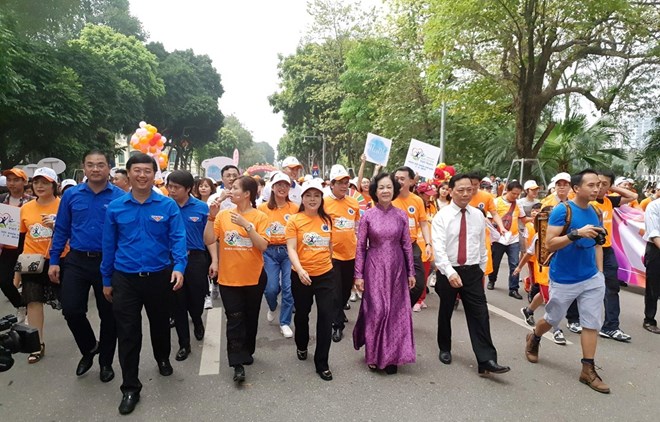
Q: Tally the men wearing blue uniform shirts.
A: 3